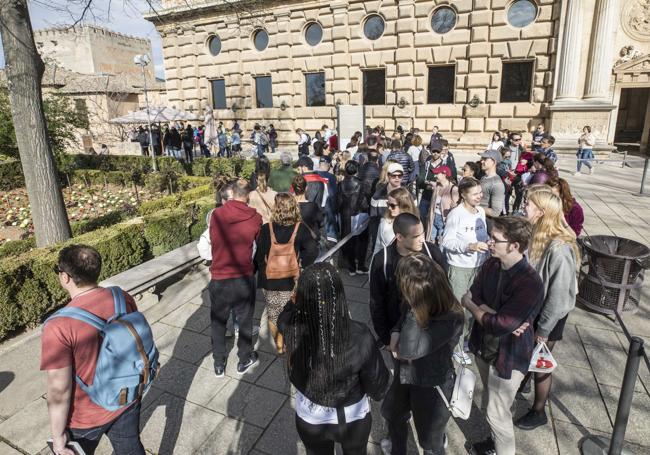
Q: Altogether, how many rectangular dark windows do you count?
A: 6